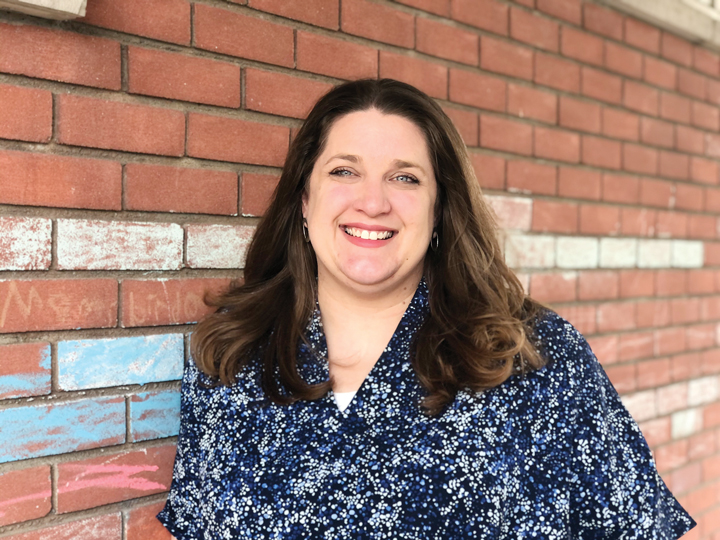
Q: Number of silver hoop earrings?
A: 2